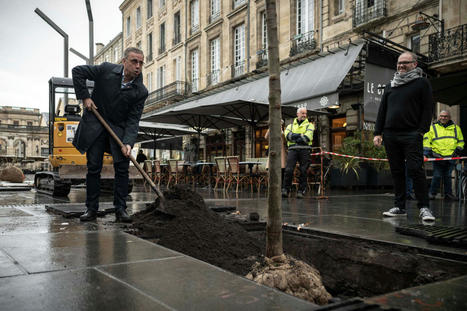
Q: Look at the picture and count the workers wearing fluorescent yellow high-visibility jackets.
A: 2